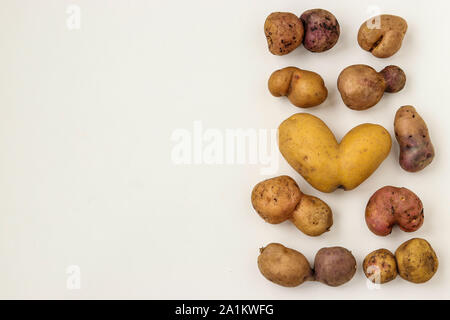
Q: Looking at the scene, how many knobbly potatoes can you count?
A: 10